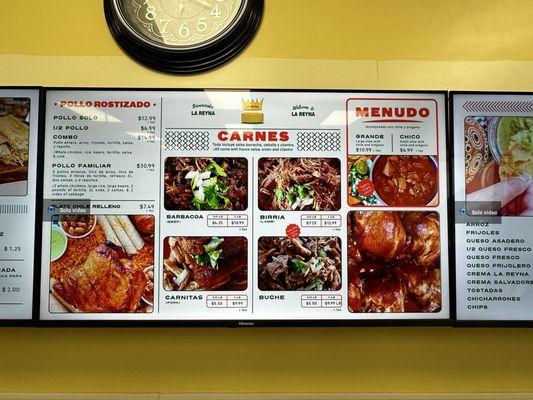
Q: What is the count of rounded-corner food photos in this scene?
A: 9